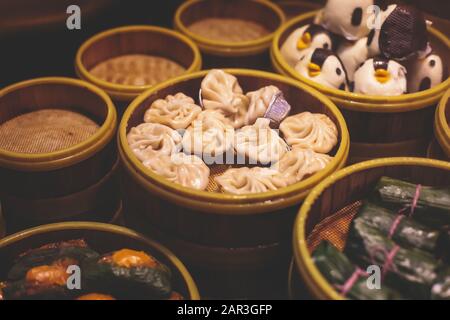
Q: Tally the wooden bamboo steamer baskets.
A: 8